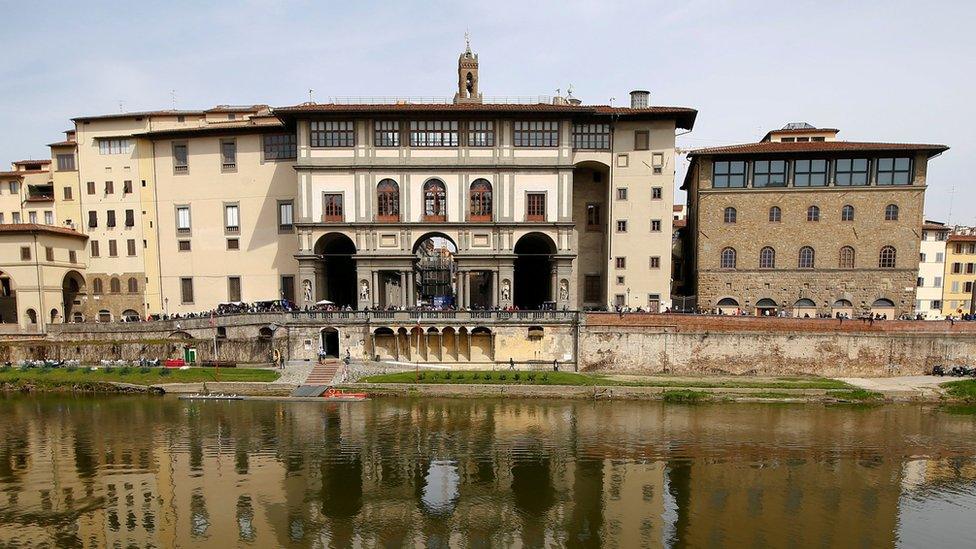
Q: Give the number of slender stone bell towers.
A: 1